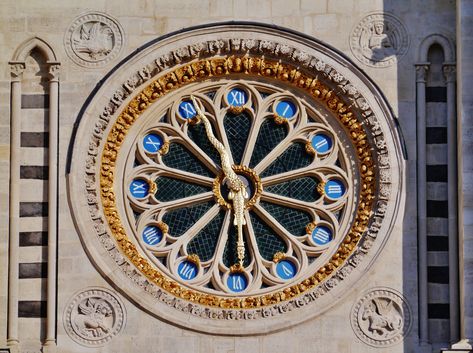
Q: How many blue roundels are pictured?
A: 12